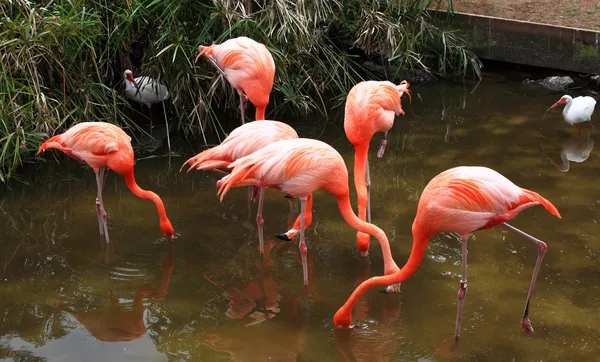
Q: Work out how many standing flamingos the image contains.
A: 6